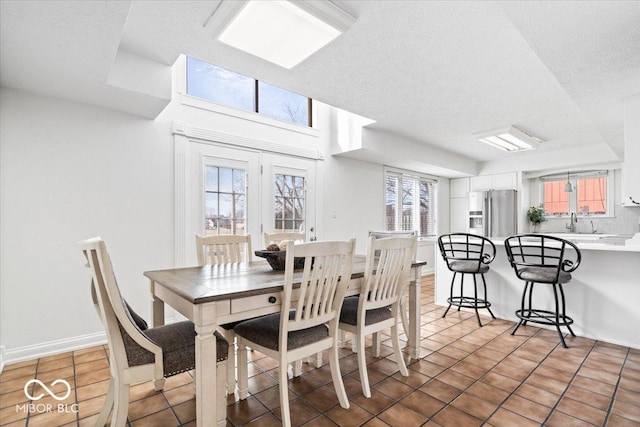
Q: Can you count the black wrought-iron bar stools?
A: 2